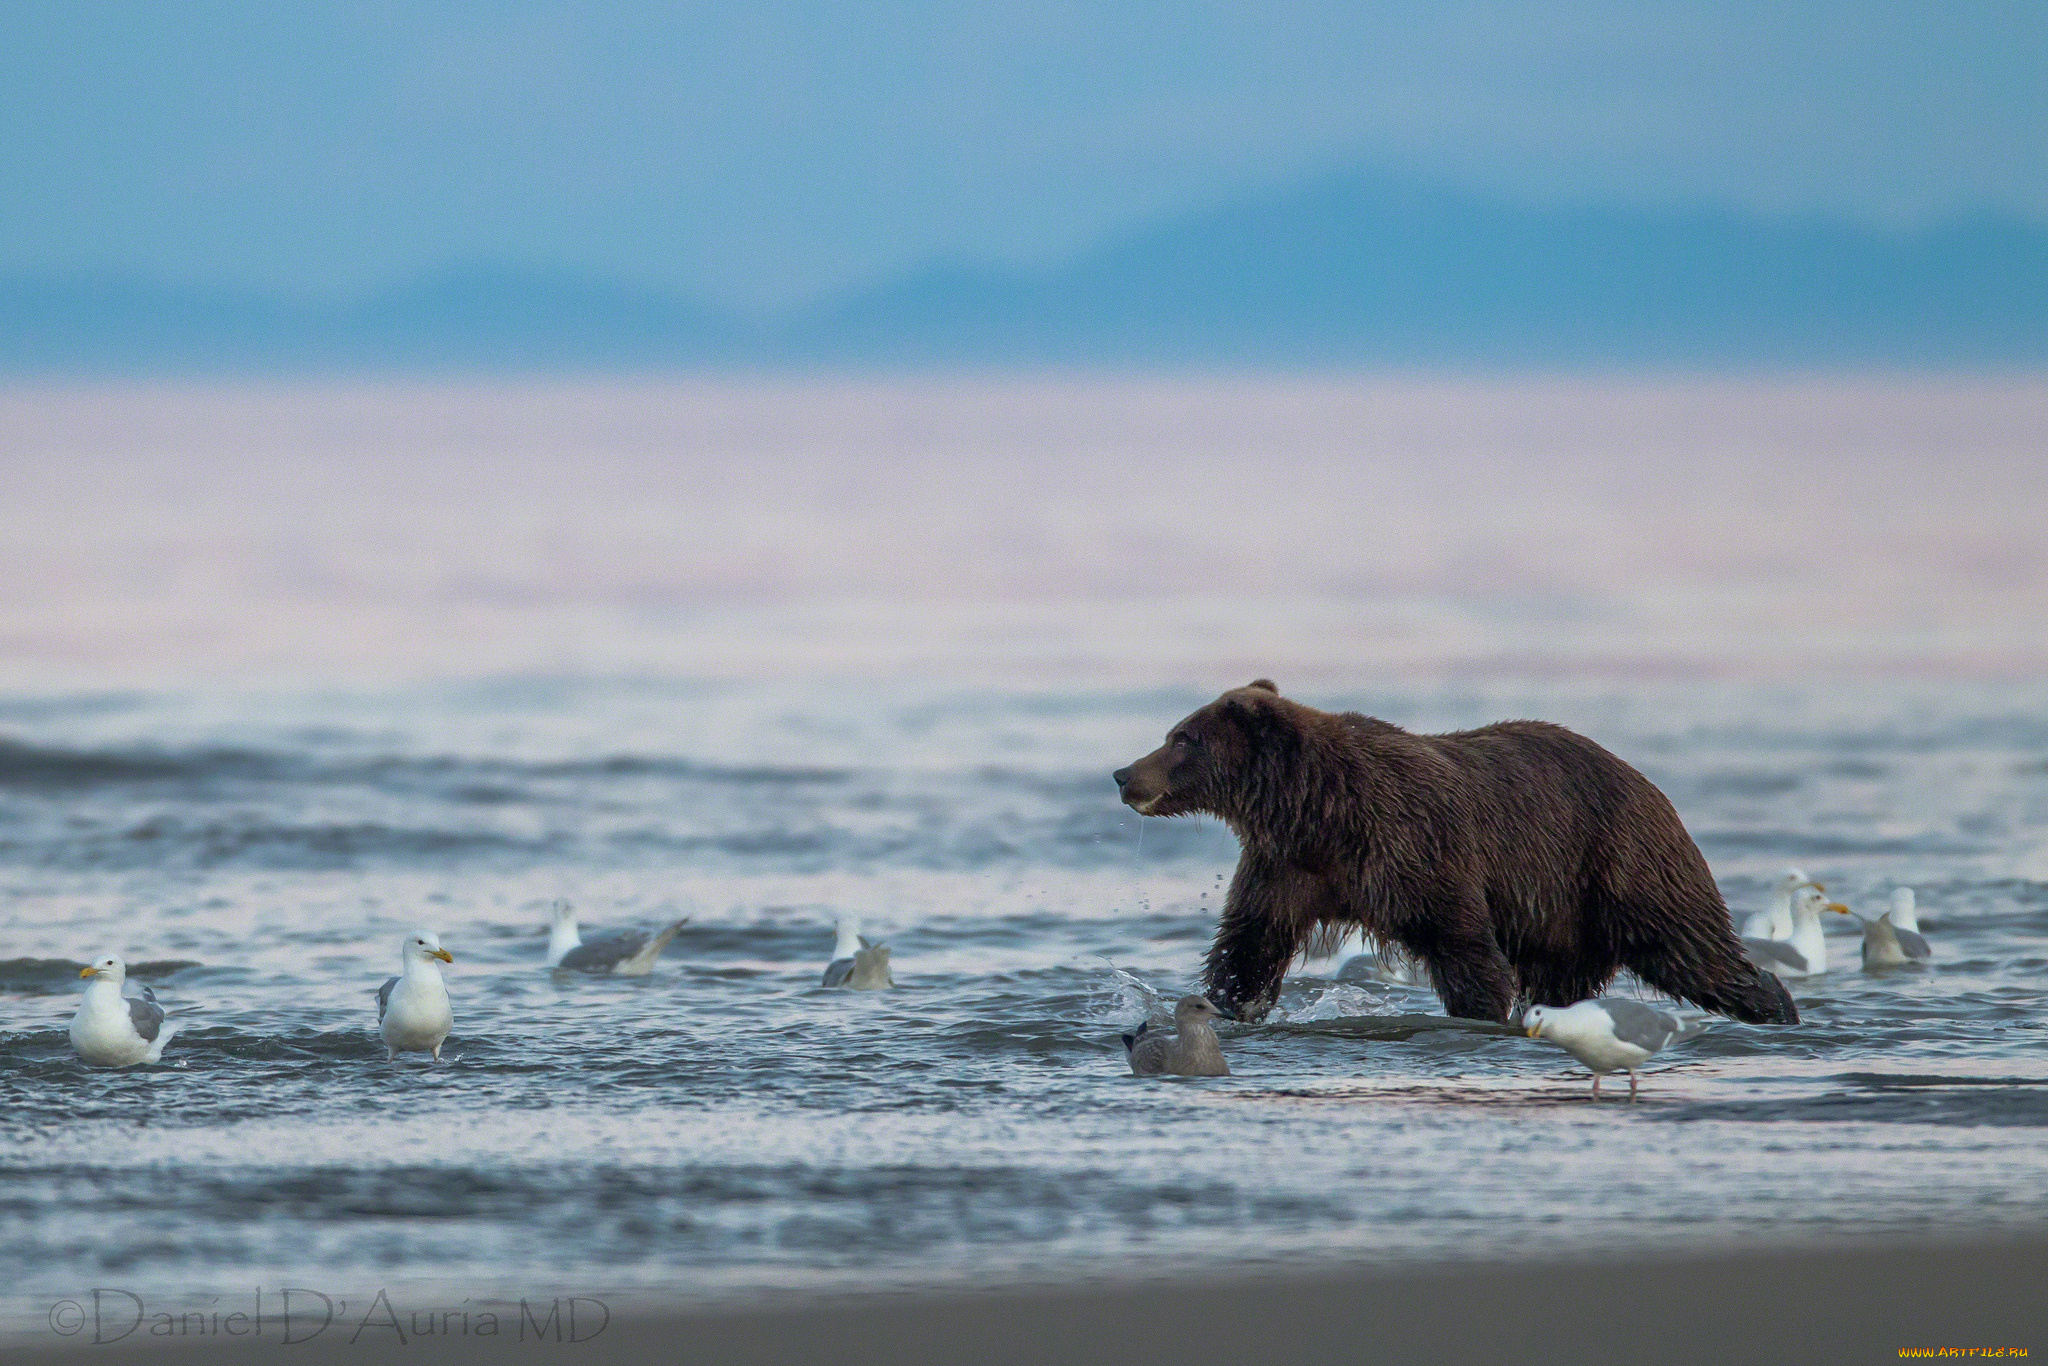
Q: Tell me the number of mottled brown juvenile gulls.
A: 1